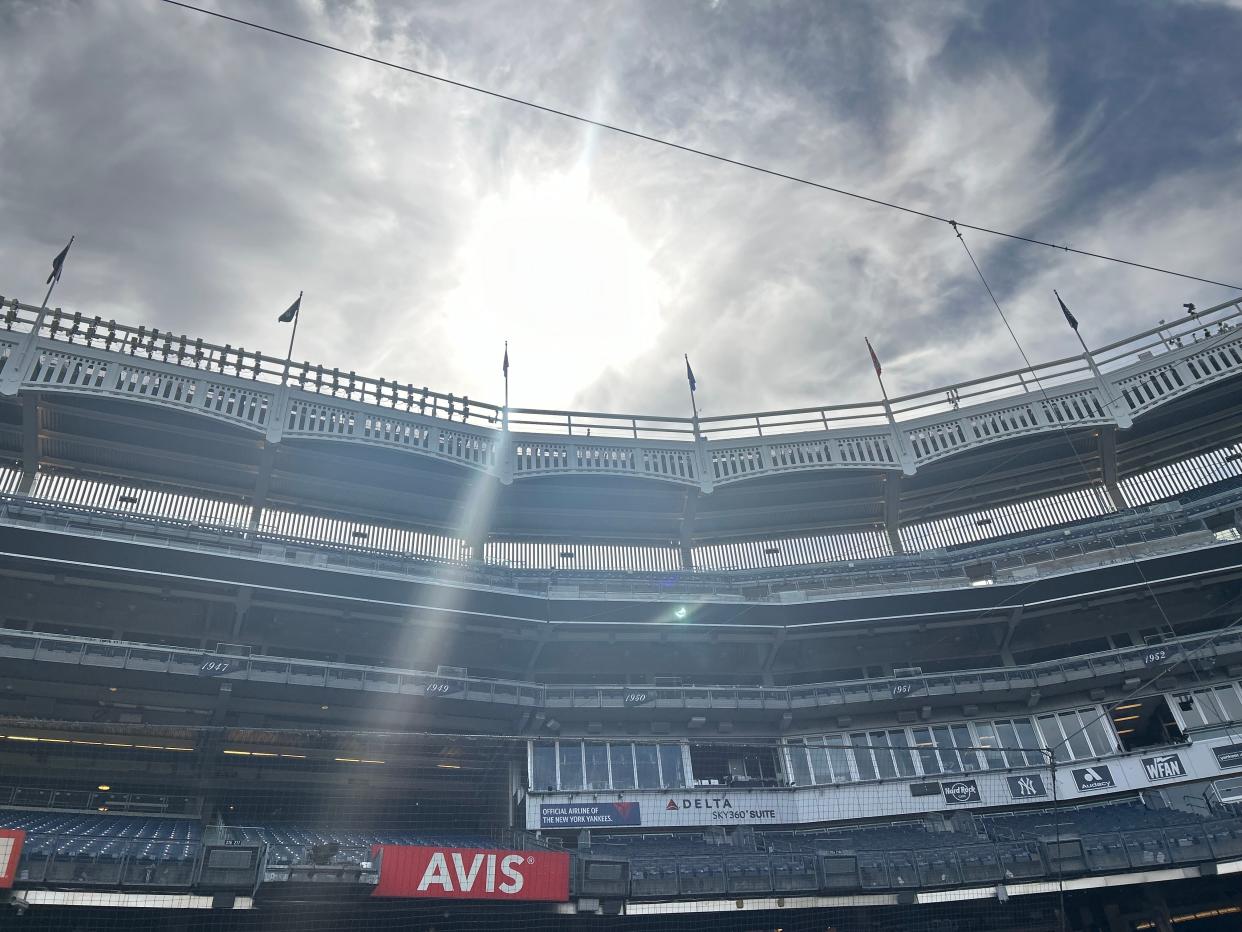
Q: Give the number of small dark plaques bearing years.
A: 5